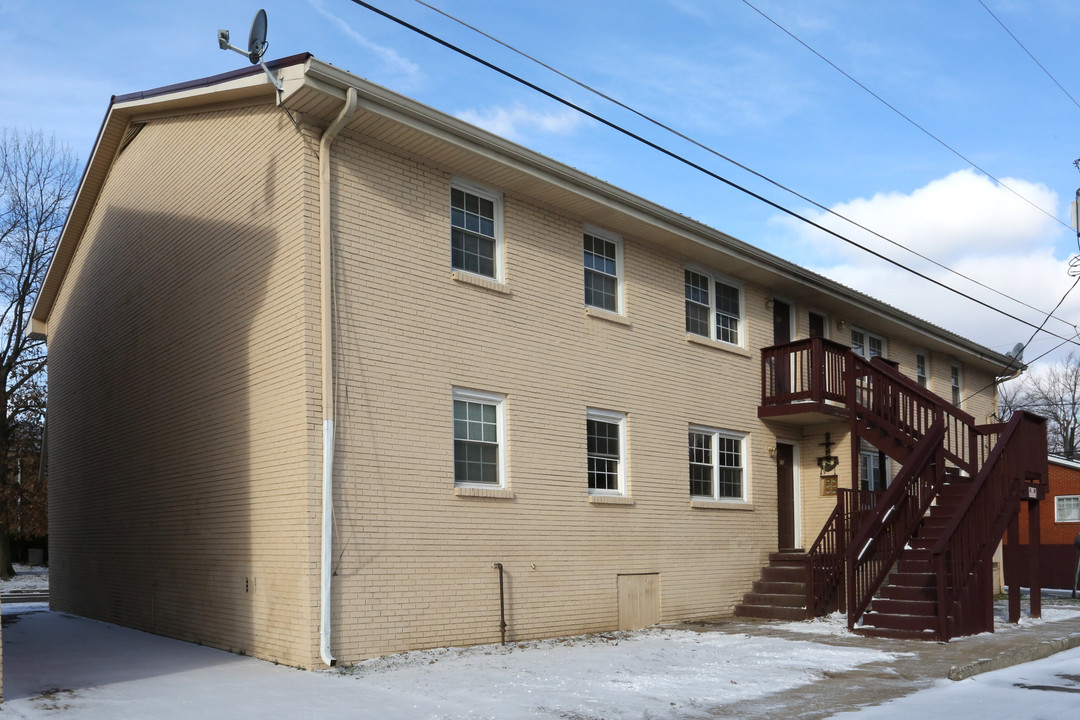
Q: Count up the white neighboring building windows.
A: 1